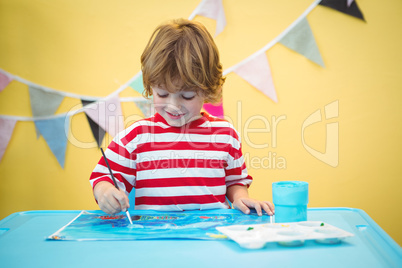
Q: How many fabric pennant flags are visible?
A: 13